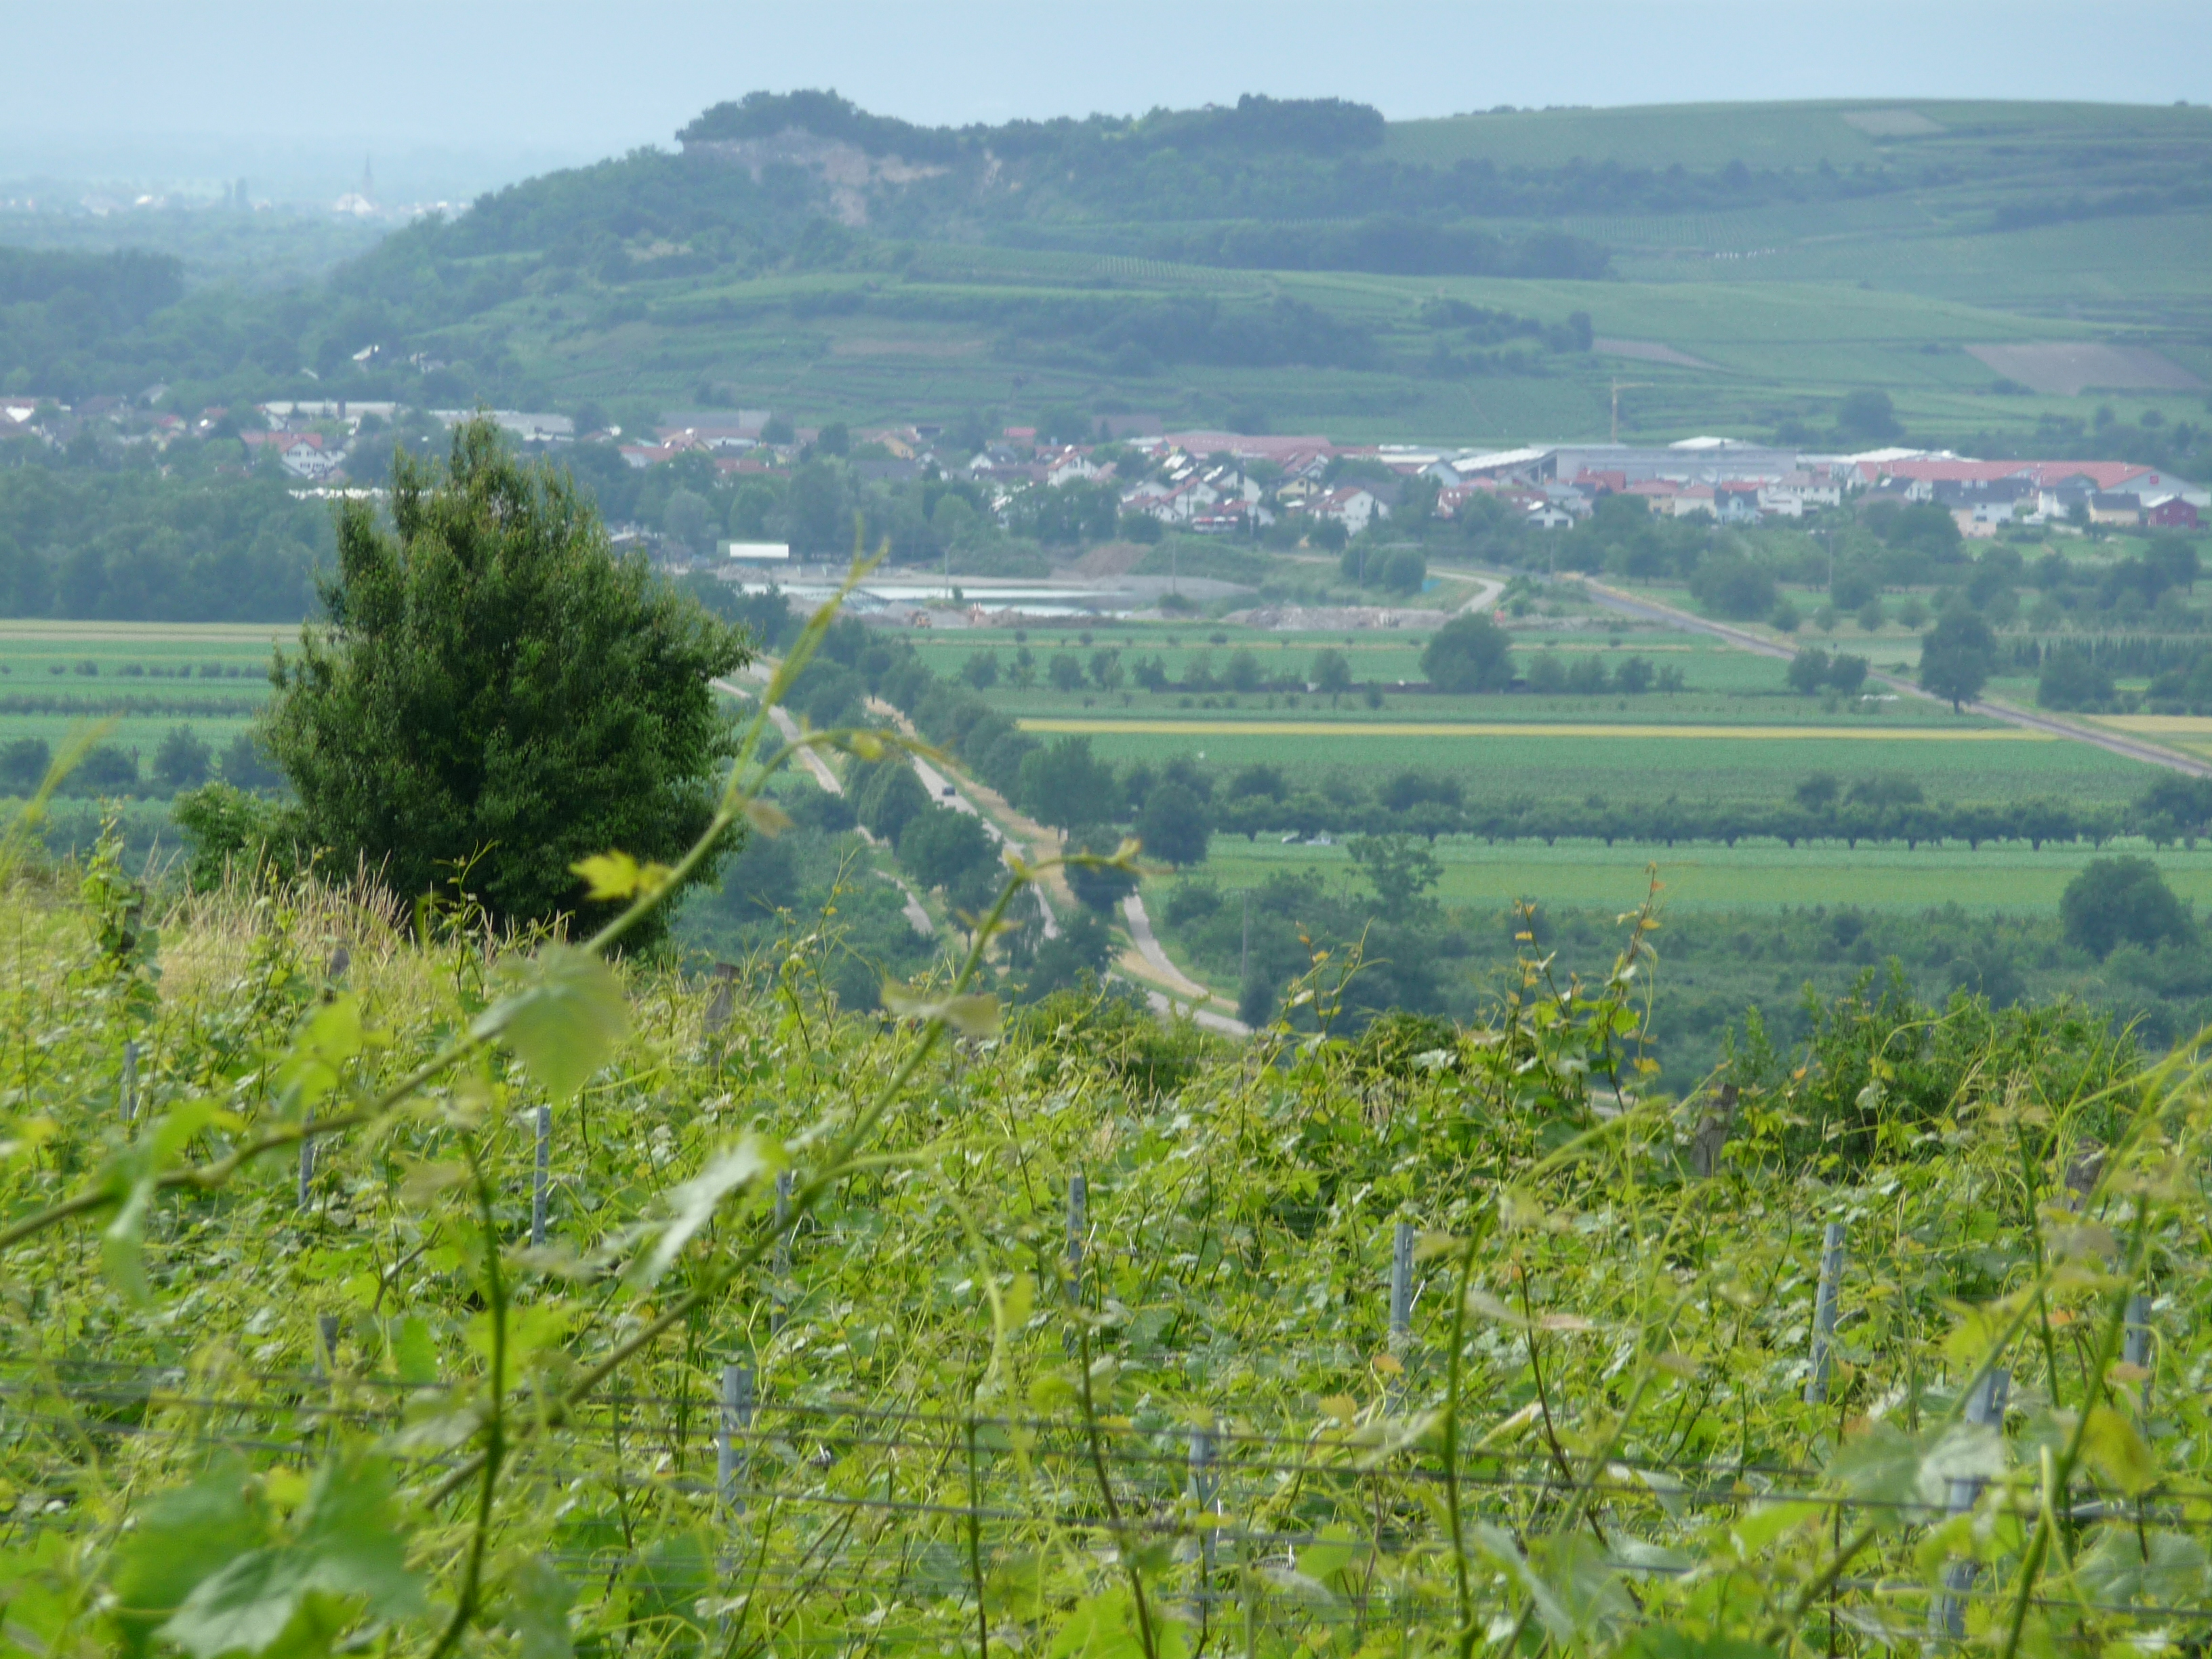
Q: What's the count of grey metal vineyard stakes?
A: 12